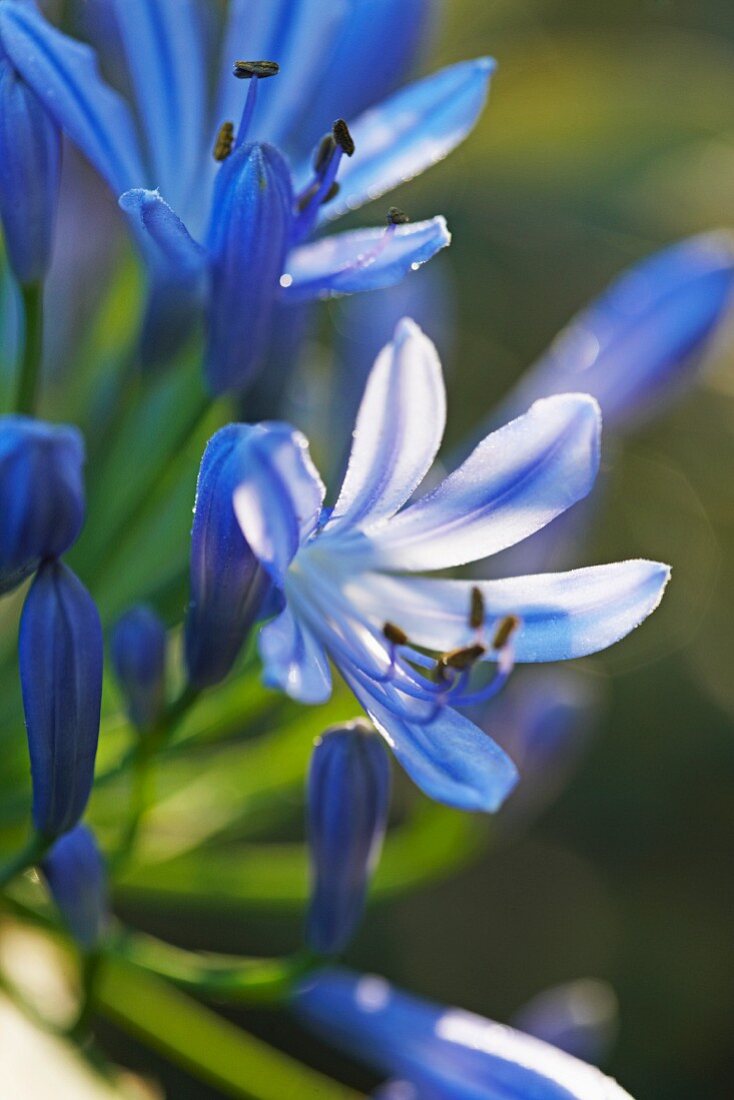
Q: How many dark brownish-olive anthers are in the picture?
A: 11